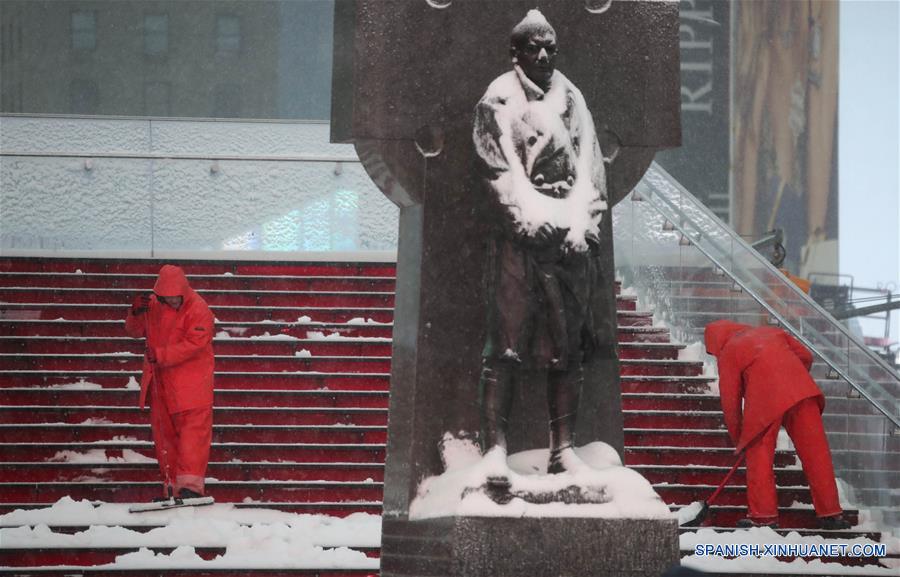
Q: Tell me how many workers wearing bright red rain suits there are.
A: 2